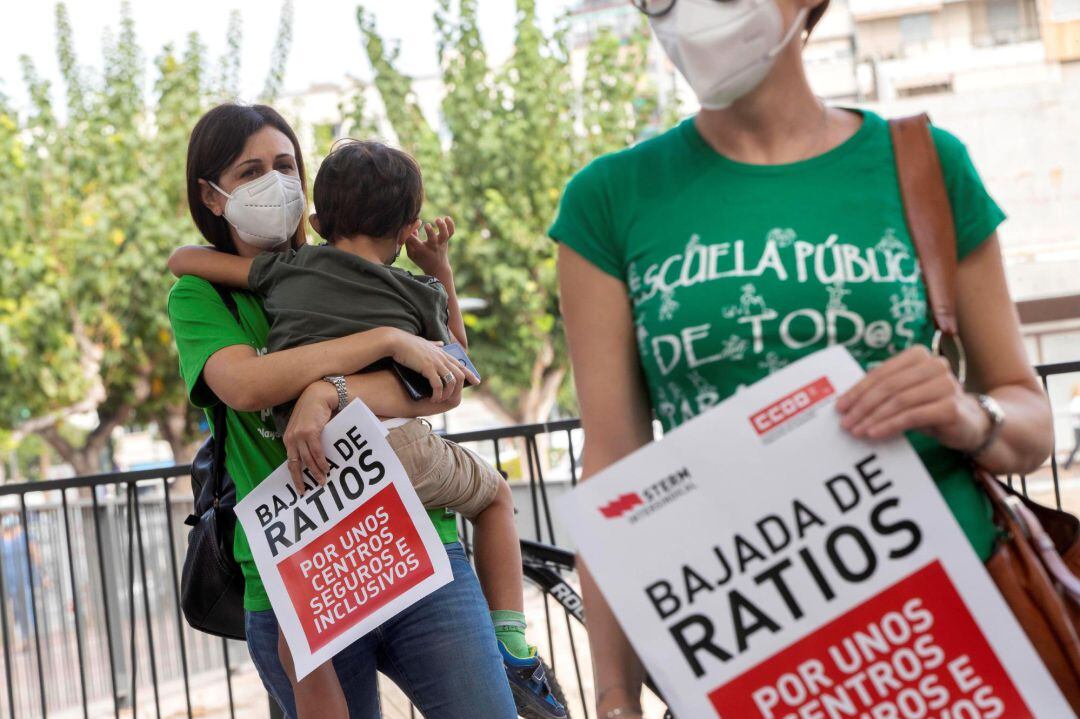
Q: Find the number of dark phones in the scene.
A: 1